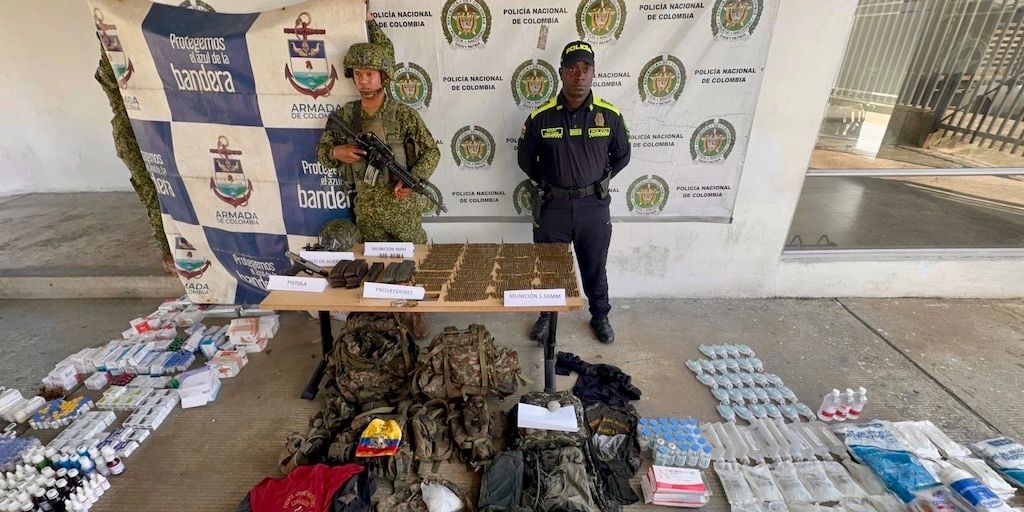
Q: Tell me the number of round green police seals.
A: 11